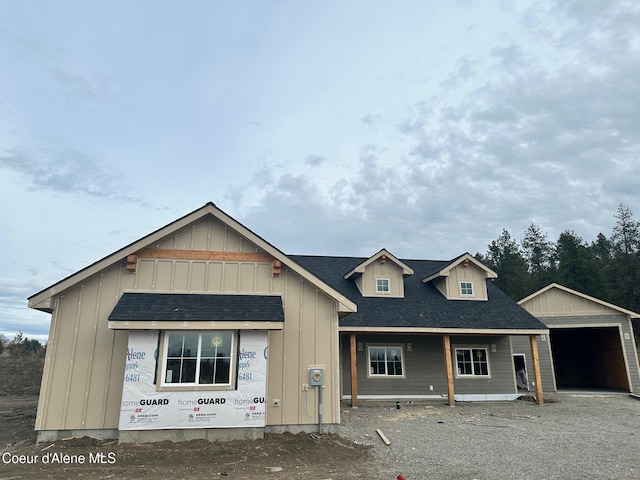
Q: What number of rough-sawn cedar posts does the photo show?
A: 3